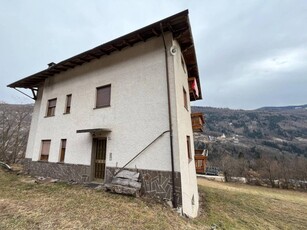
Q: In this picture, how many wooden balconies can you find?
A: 3